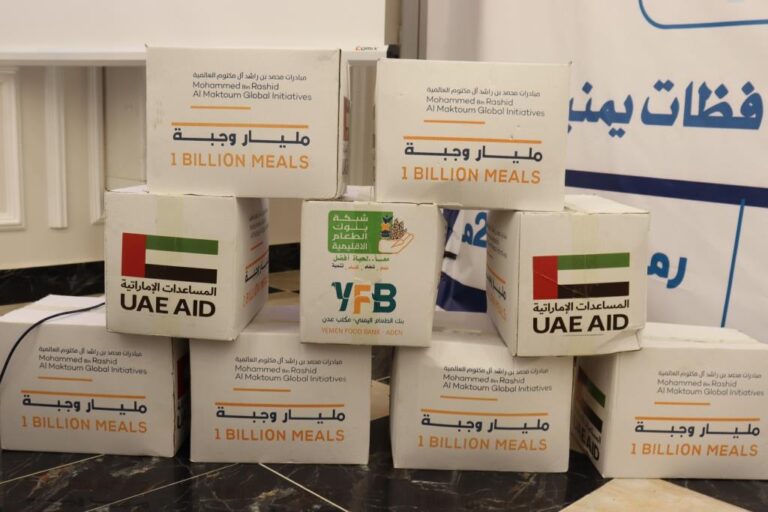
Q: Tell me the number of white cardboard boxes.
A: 9